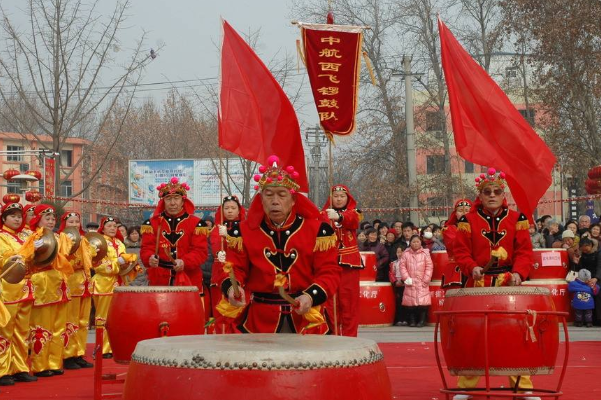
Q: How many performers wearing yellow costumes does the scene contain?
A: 5